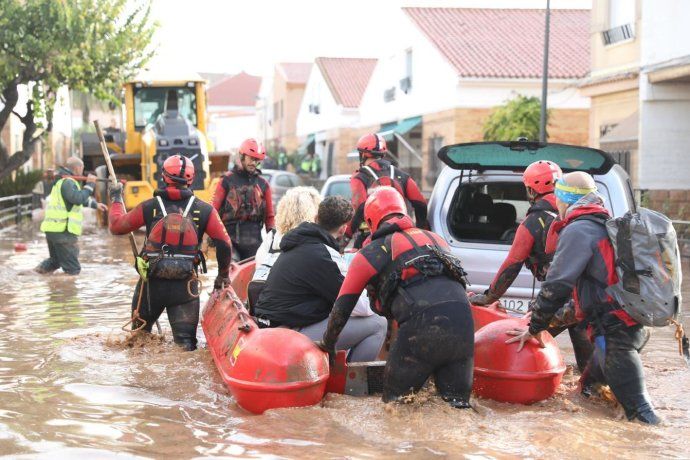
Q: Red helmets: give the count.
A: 5